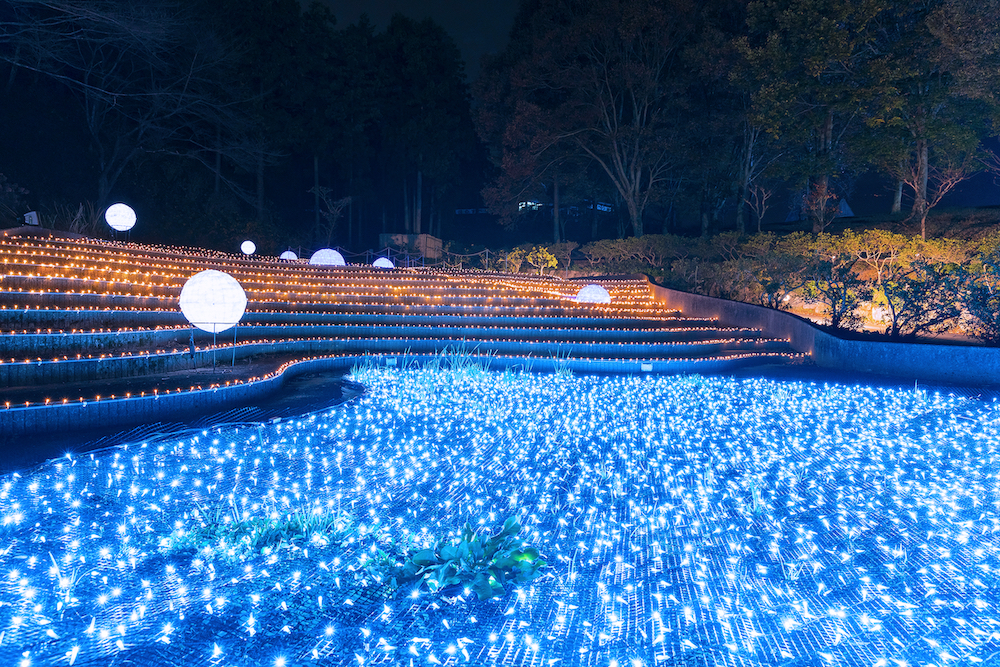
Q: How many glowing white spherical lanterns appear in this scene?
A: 7